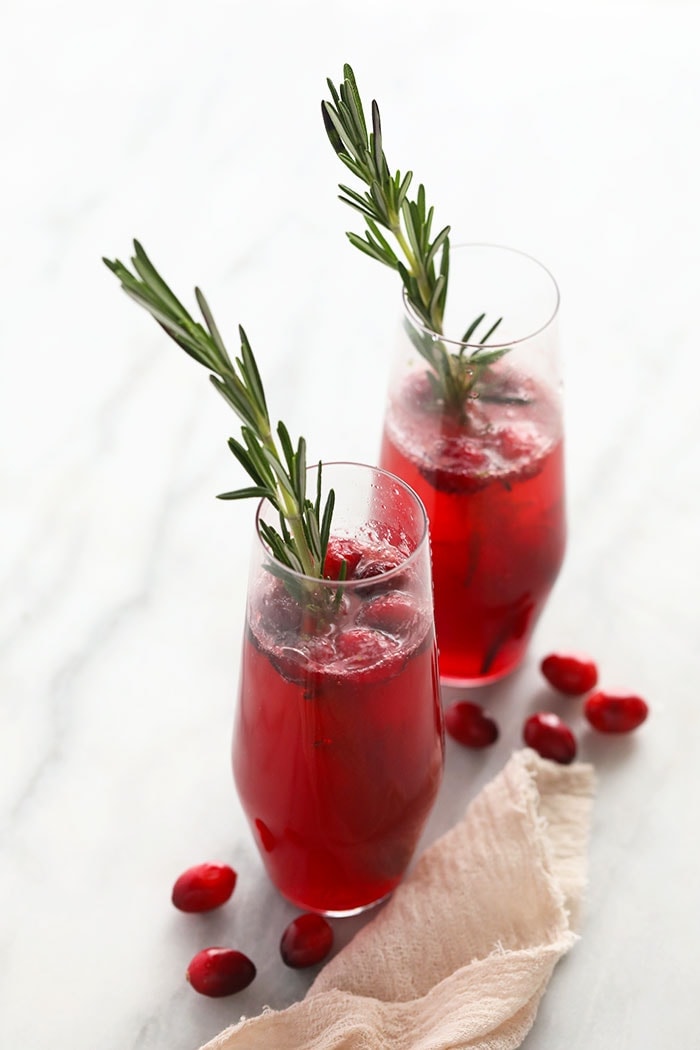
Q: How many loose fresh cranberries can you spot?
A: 7